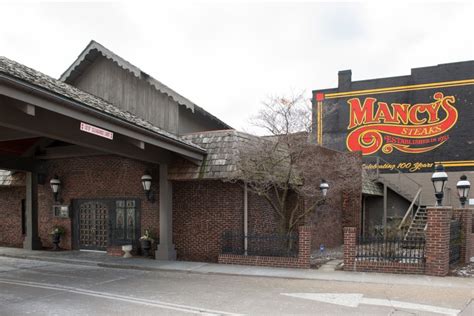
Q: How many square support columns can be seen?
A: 2